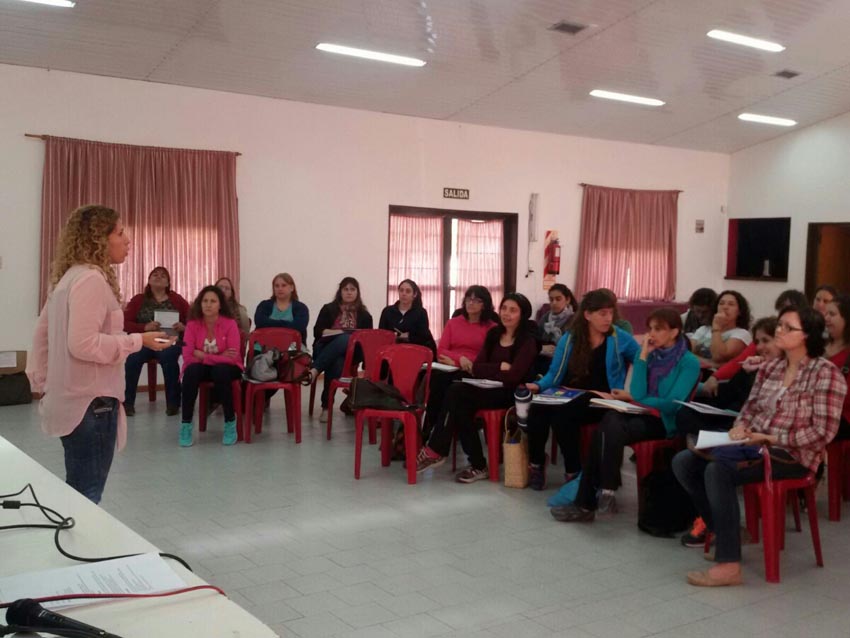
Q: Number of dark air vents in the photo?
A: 2